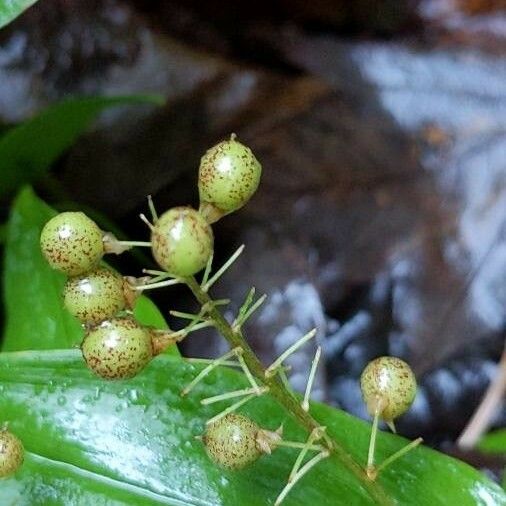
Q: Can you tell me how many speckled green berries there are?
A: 8